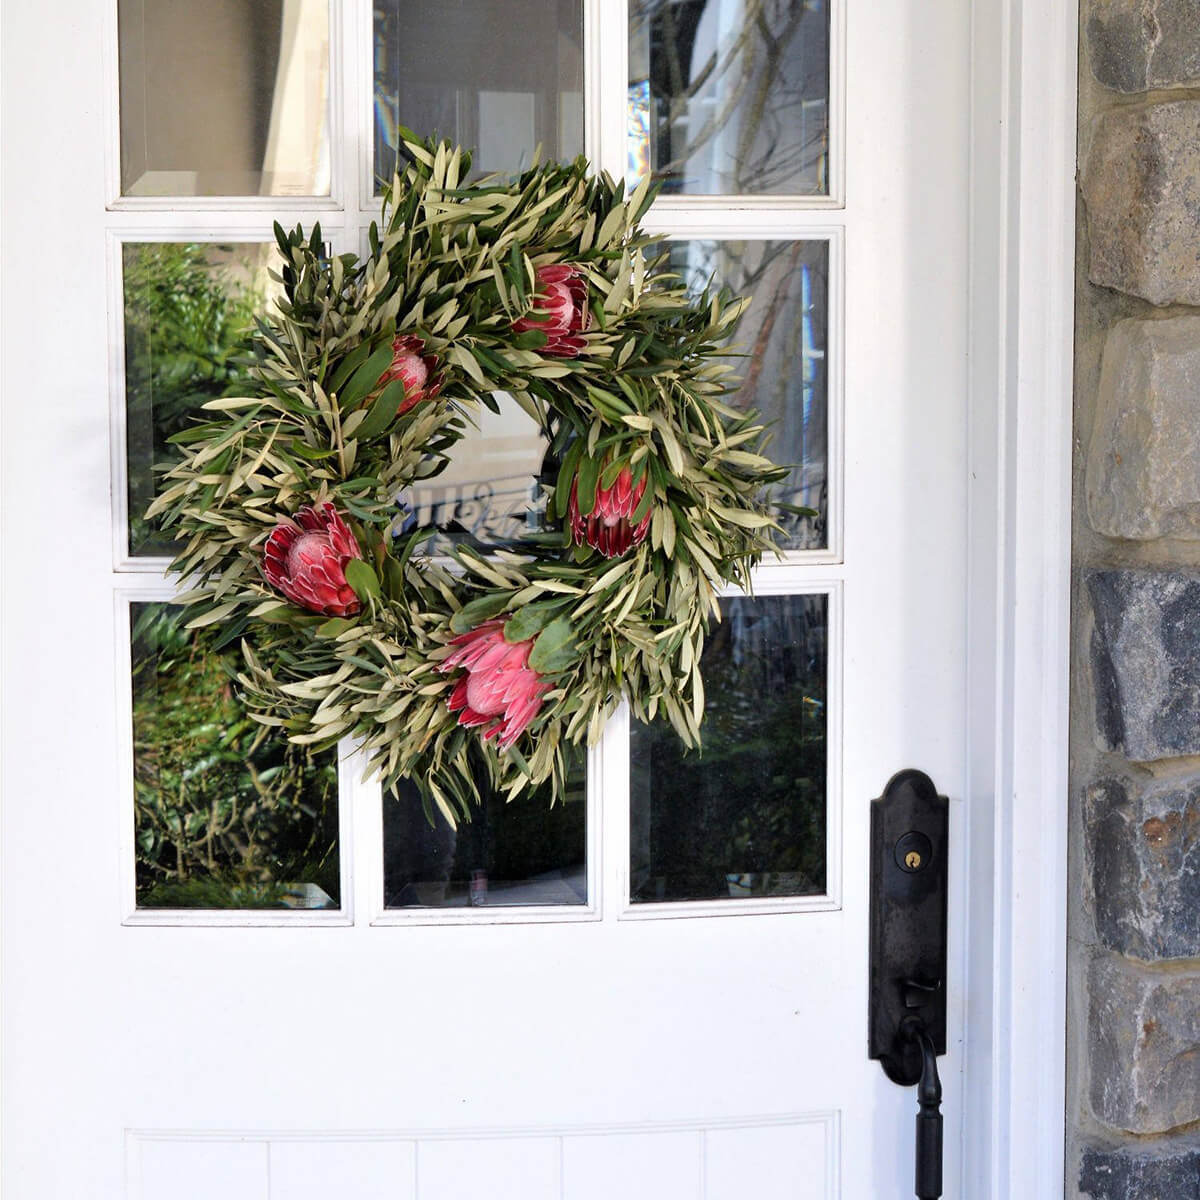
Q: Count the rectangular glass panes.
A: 9